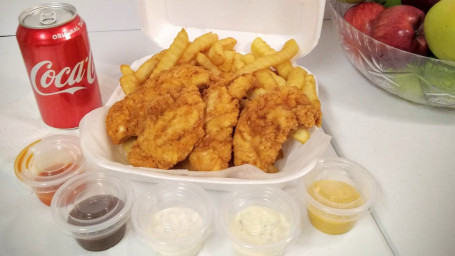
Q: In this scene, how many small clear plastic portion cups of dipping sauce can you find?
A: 5